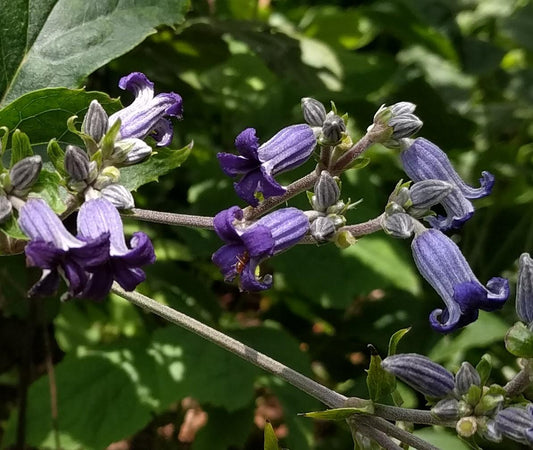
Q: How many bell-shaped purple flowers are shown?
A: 7